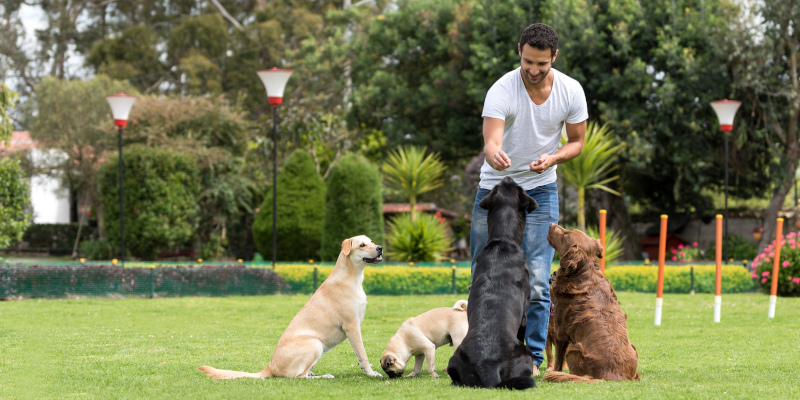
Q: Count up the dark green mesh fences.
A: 1